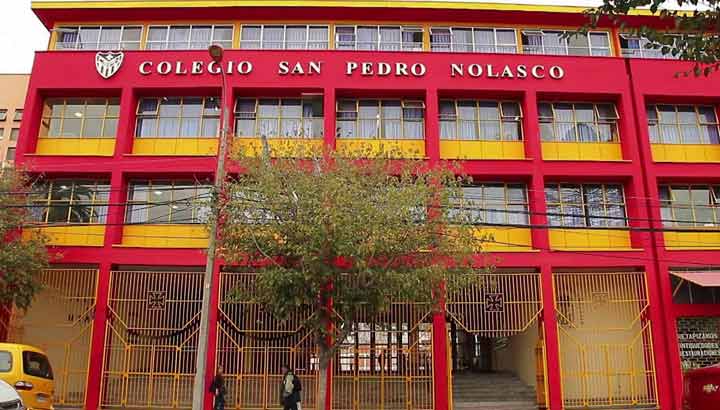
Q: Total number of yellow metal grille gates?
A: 6